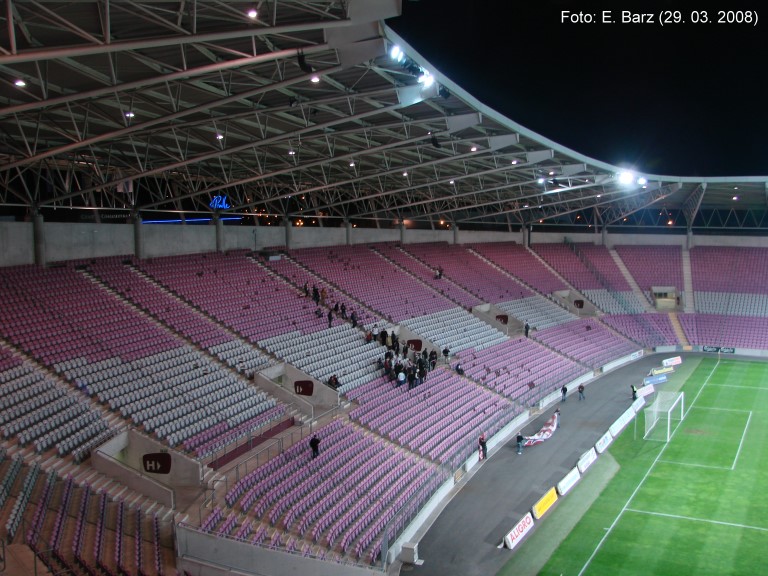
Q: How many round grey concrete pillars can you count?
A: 10